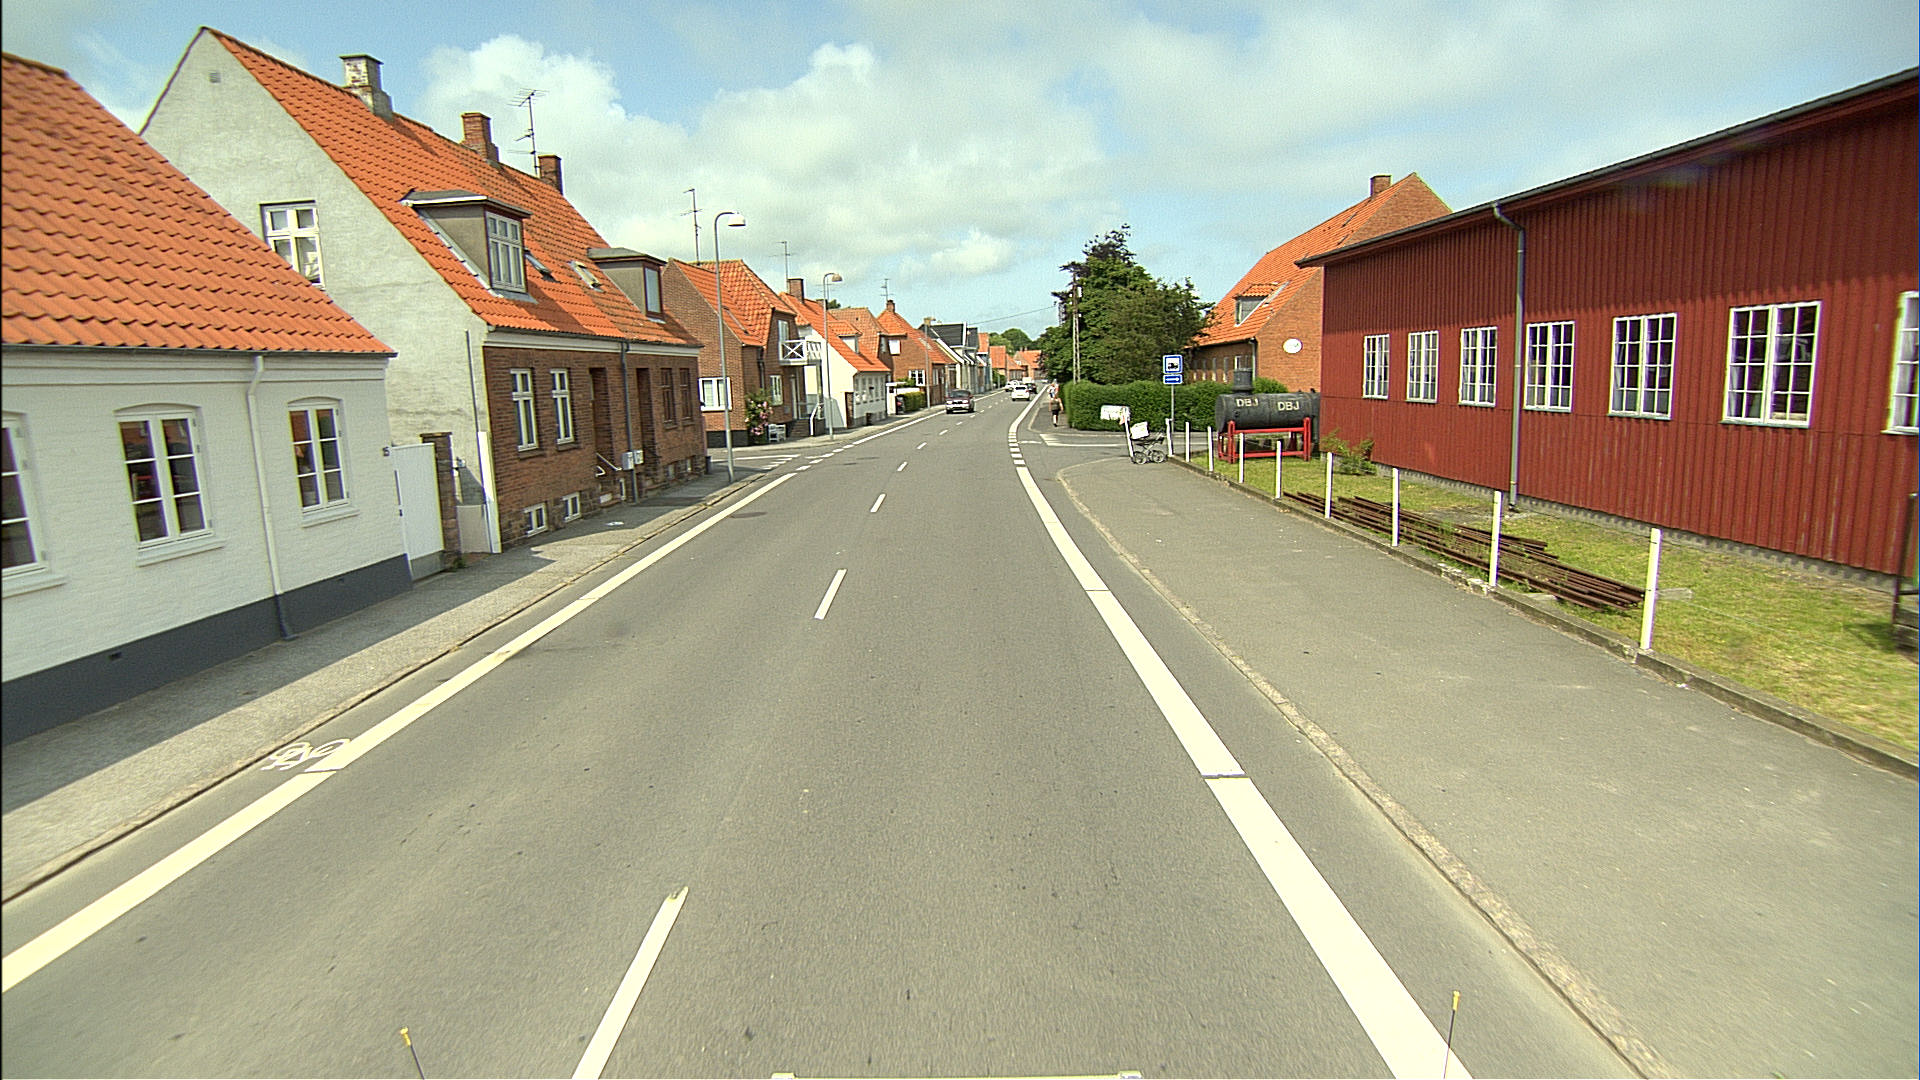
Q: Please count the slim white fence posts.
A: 9